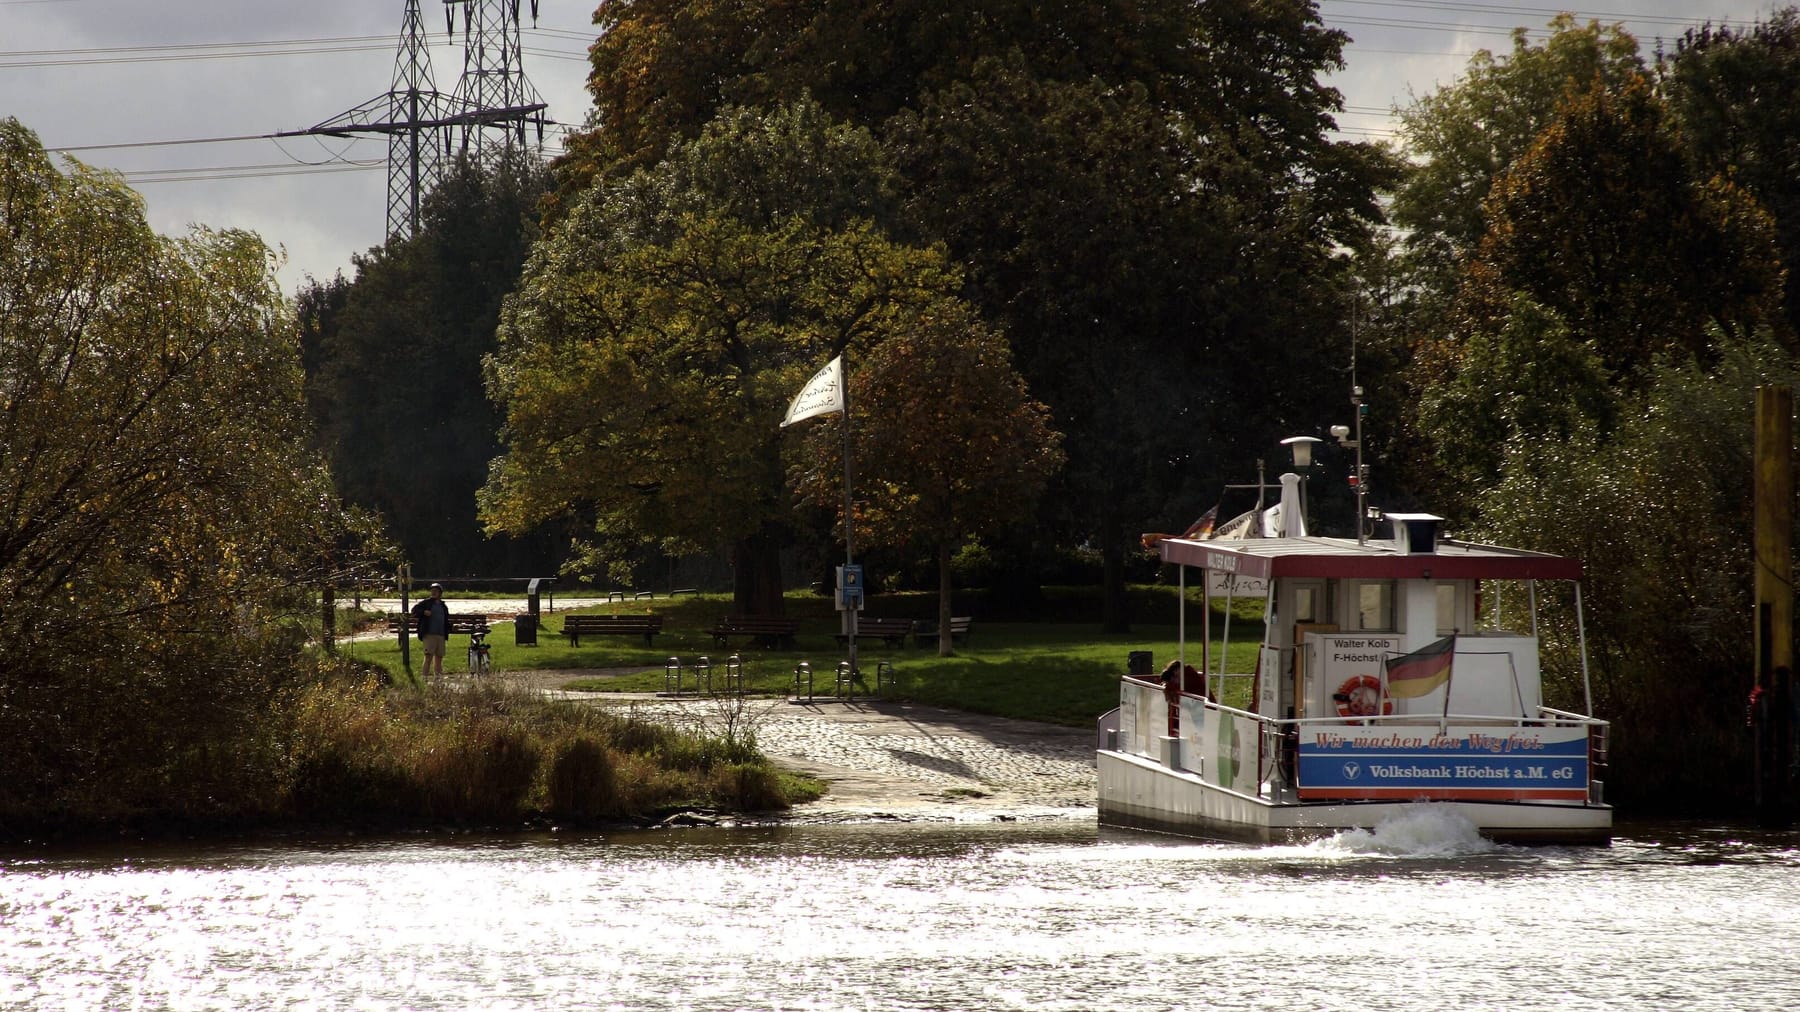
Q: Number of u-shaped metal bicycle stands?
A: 6